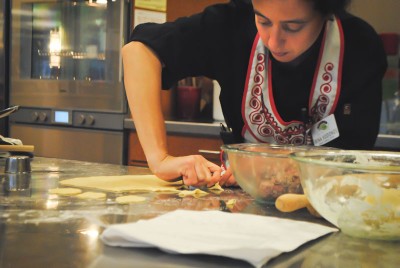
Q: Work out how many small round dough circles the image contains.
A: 3